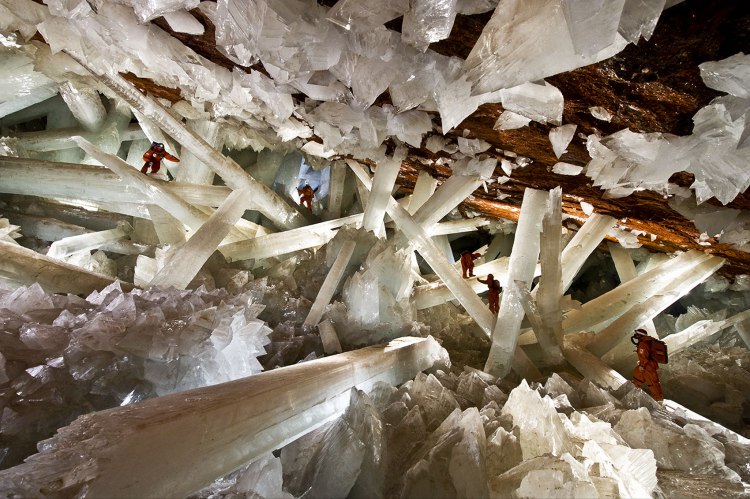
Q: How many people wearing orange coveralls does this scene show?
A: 5